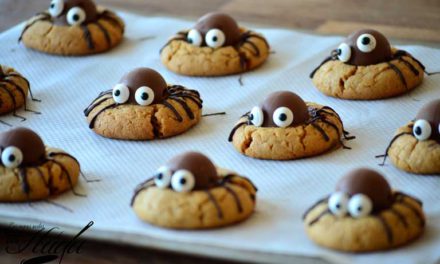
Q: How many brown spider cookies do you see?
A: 10